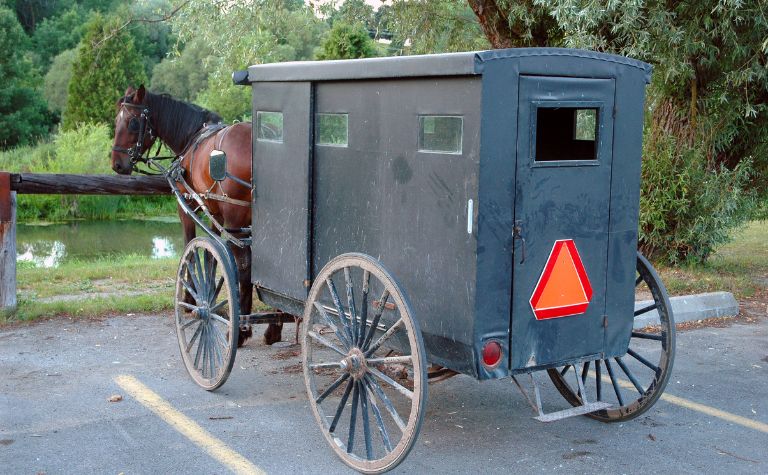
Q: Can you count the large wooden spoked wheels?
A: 3